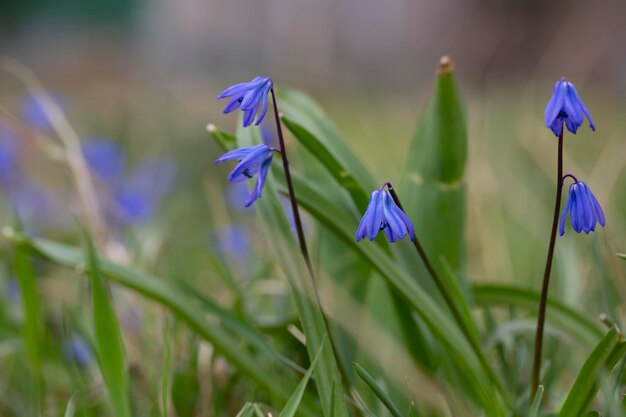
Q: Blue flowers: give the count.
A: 5